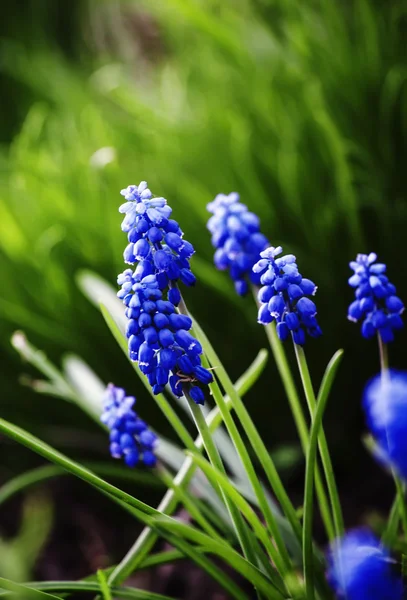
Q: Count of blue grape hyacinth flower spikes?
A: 8